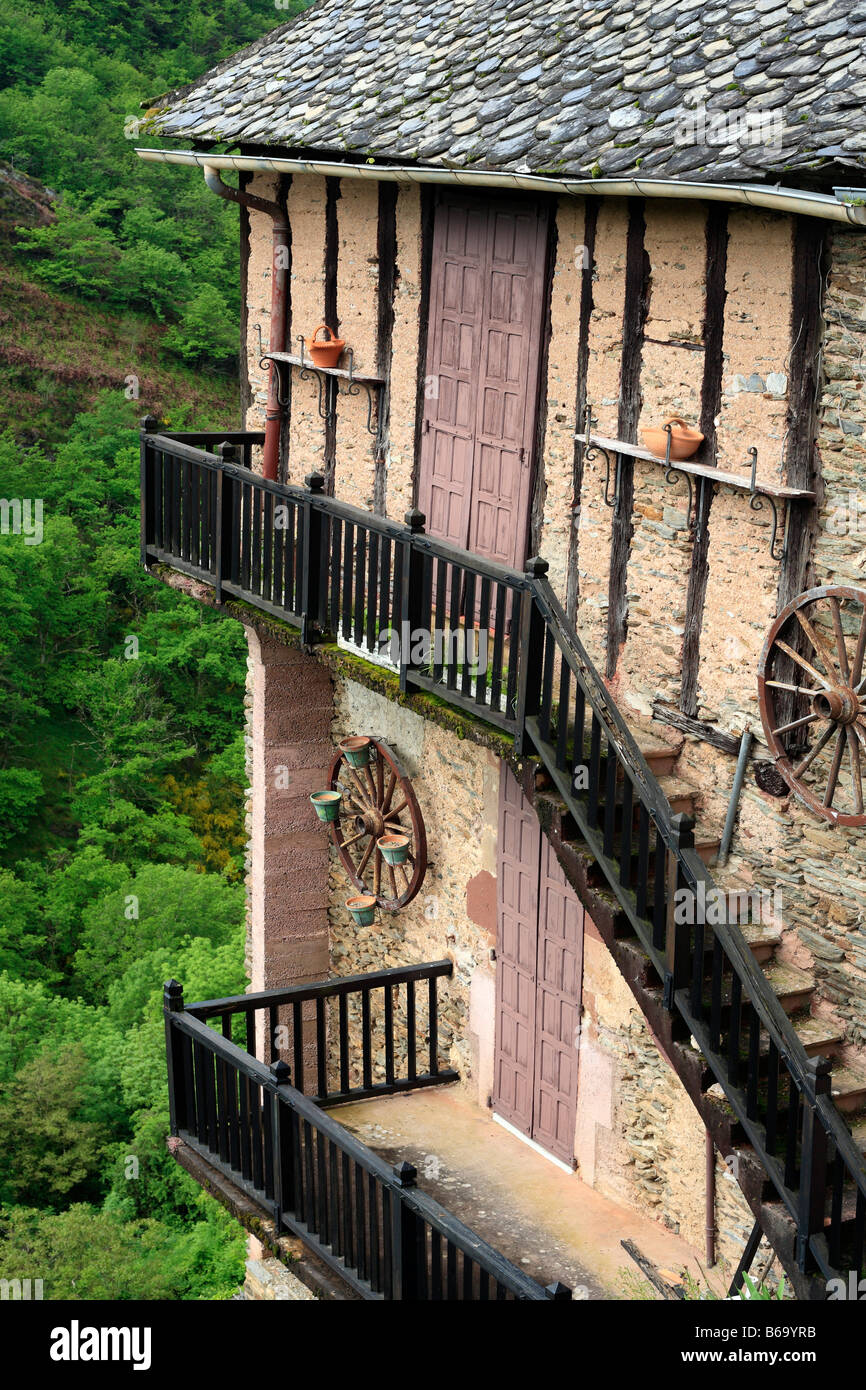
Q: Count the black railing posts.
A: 11